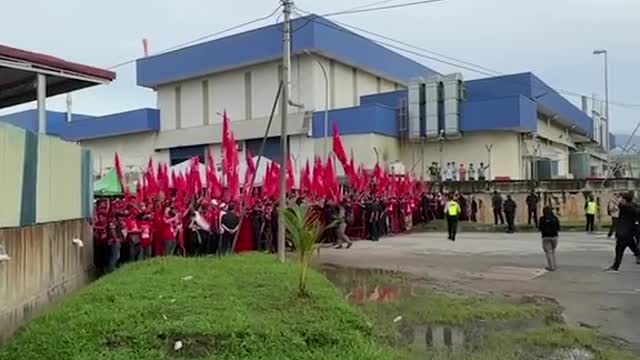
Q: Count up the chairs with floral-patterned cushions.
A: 0